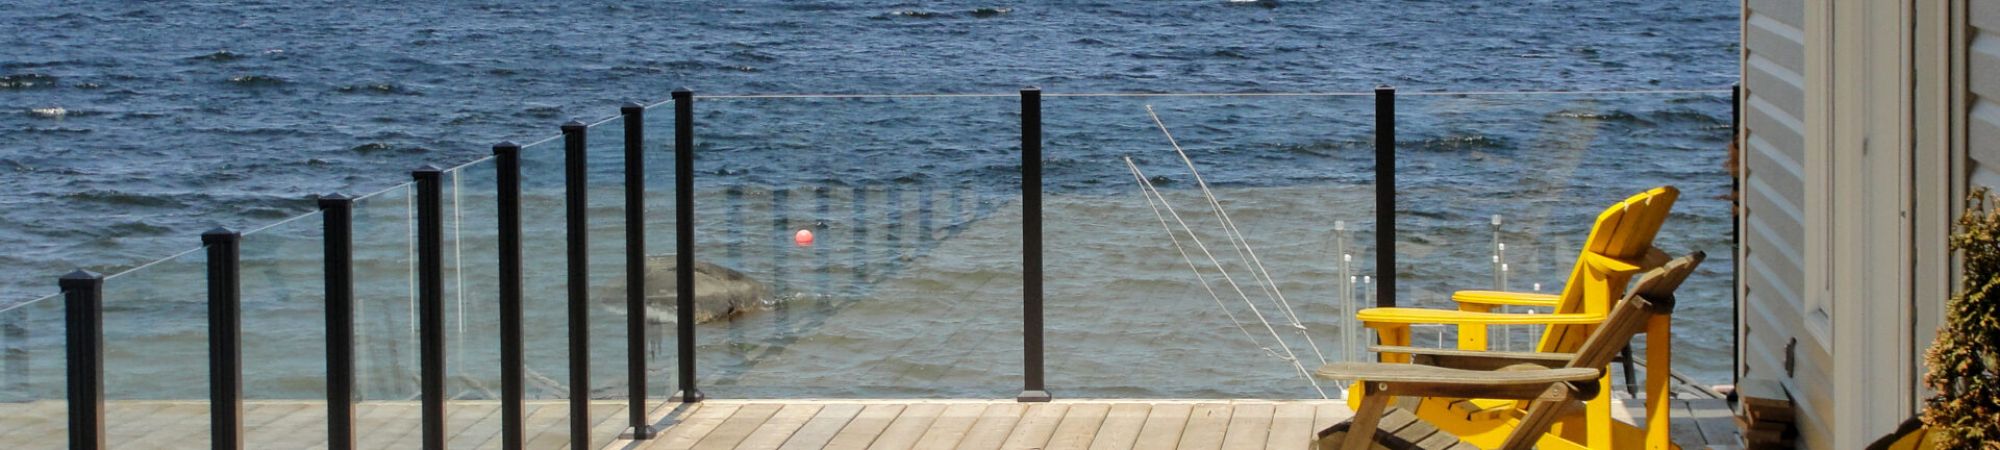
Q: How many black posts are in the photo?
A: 11